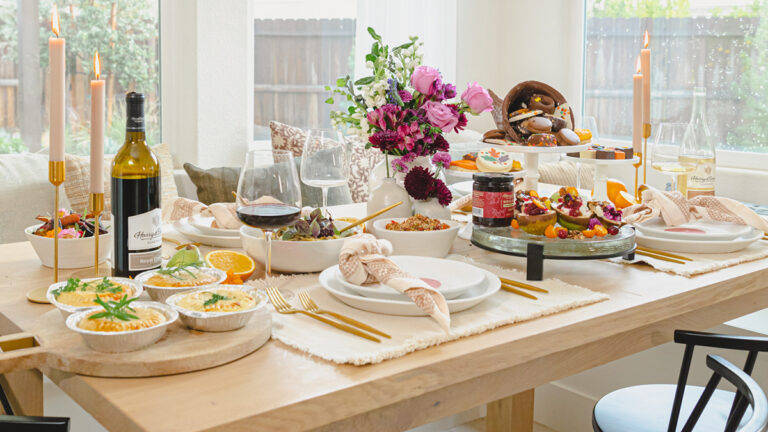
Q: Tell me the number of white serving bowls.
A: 3